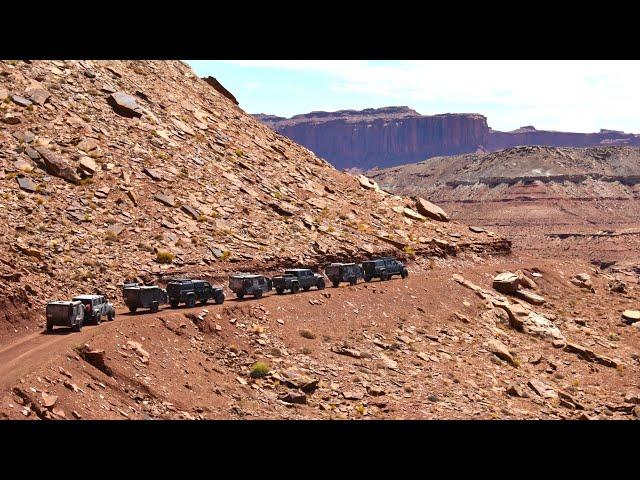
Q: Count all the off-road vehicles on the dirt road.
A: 4